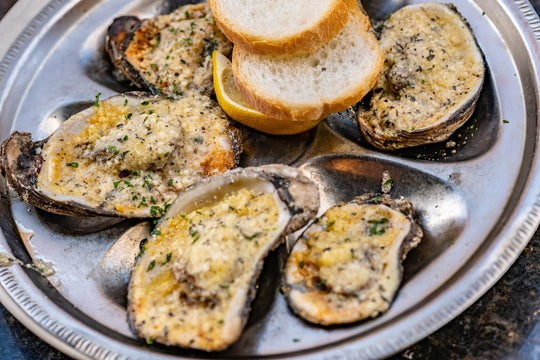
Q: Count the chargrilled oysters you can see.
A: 5